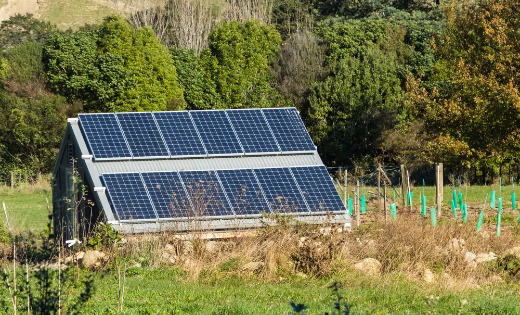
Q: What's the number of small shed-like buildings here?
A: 1